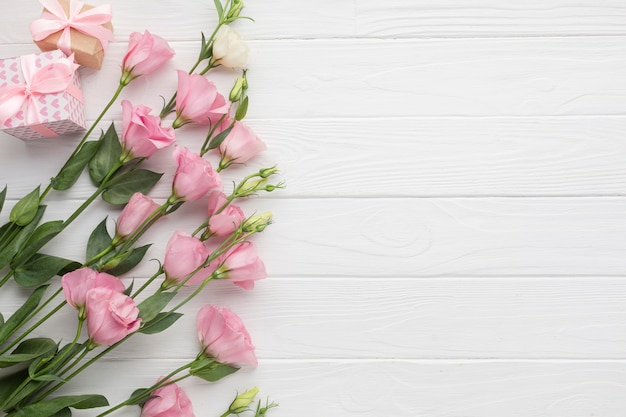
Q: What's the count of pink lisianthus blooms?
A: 13